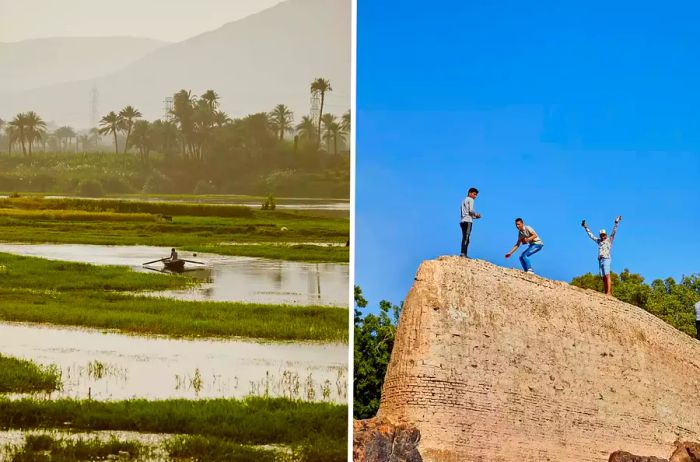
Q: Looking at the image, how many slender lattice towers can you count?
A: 3